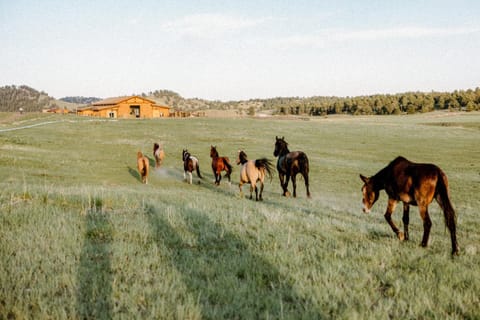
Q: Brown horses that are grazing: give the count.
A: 1